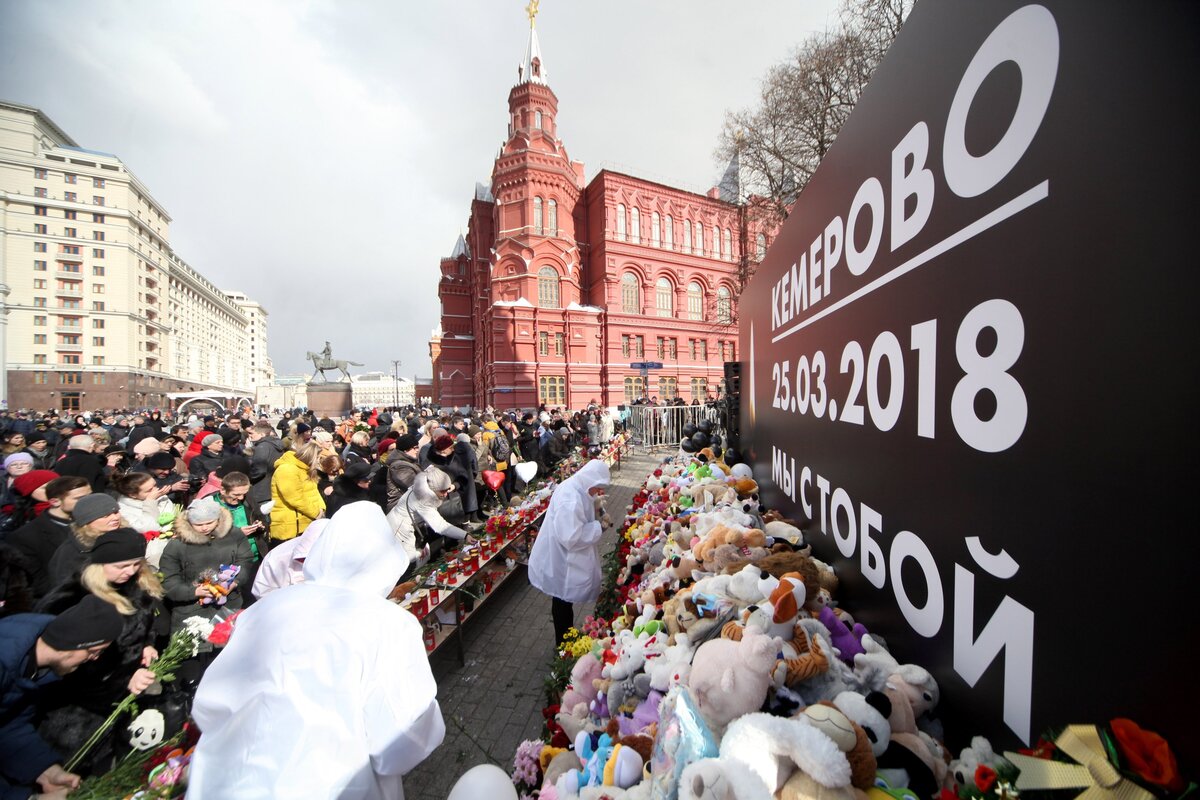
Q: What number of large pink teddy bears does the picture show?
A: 1